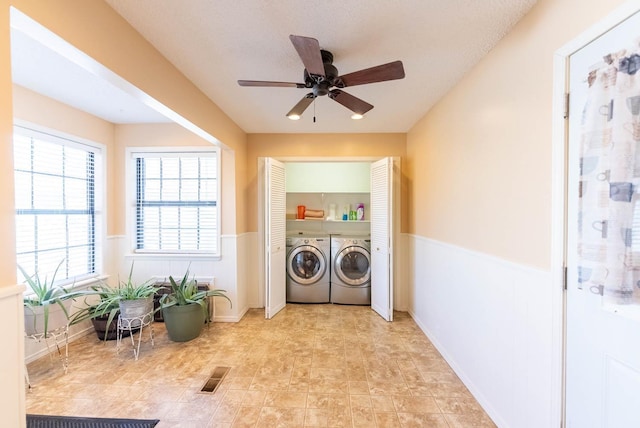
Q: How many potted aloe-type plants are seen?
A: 4